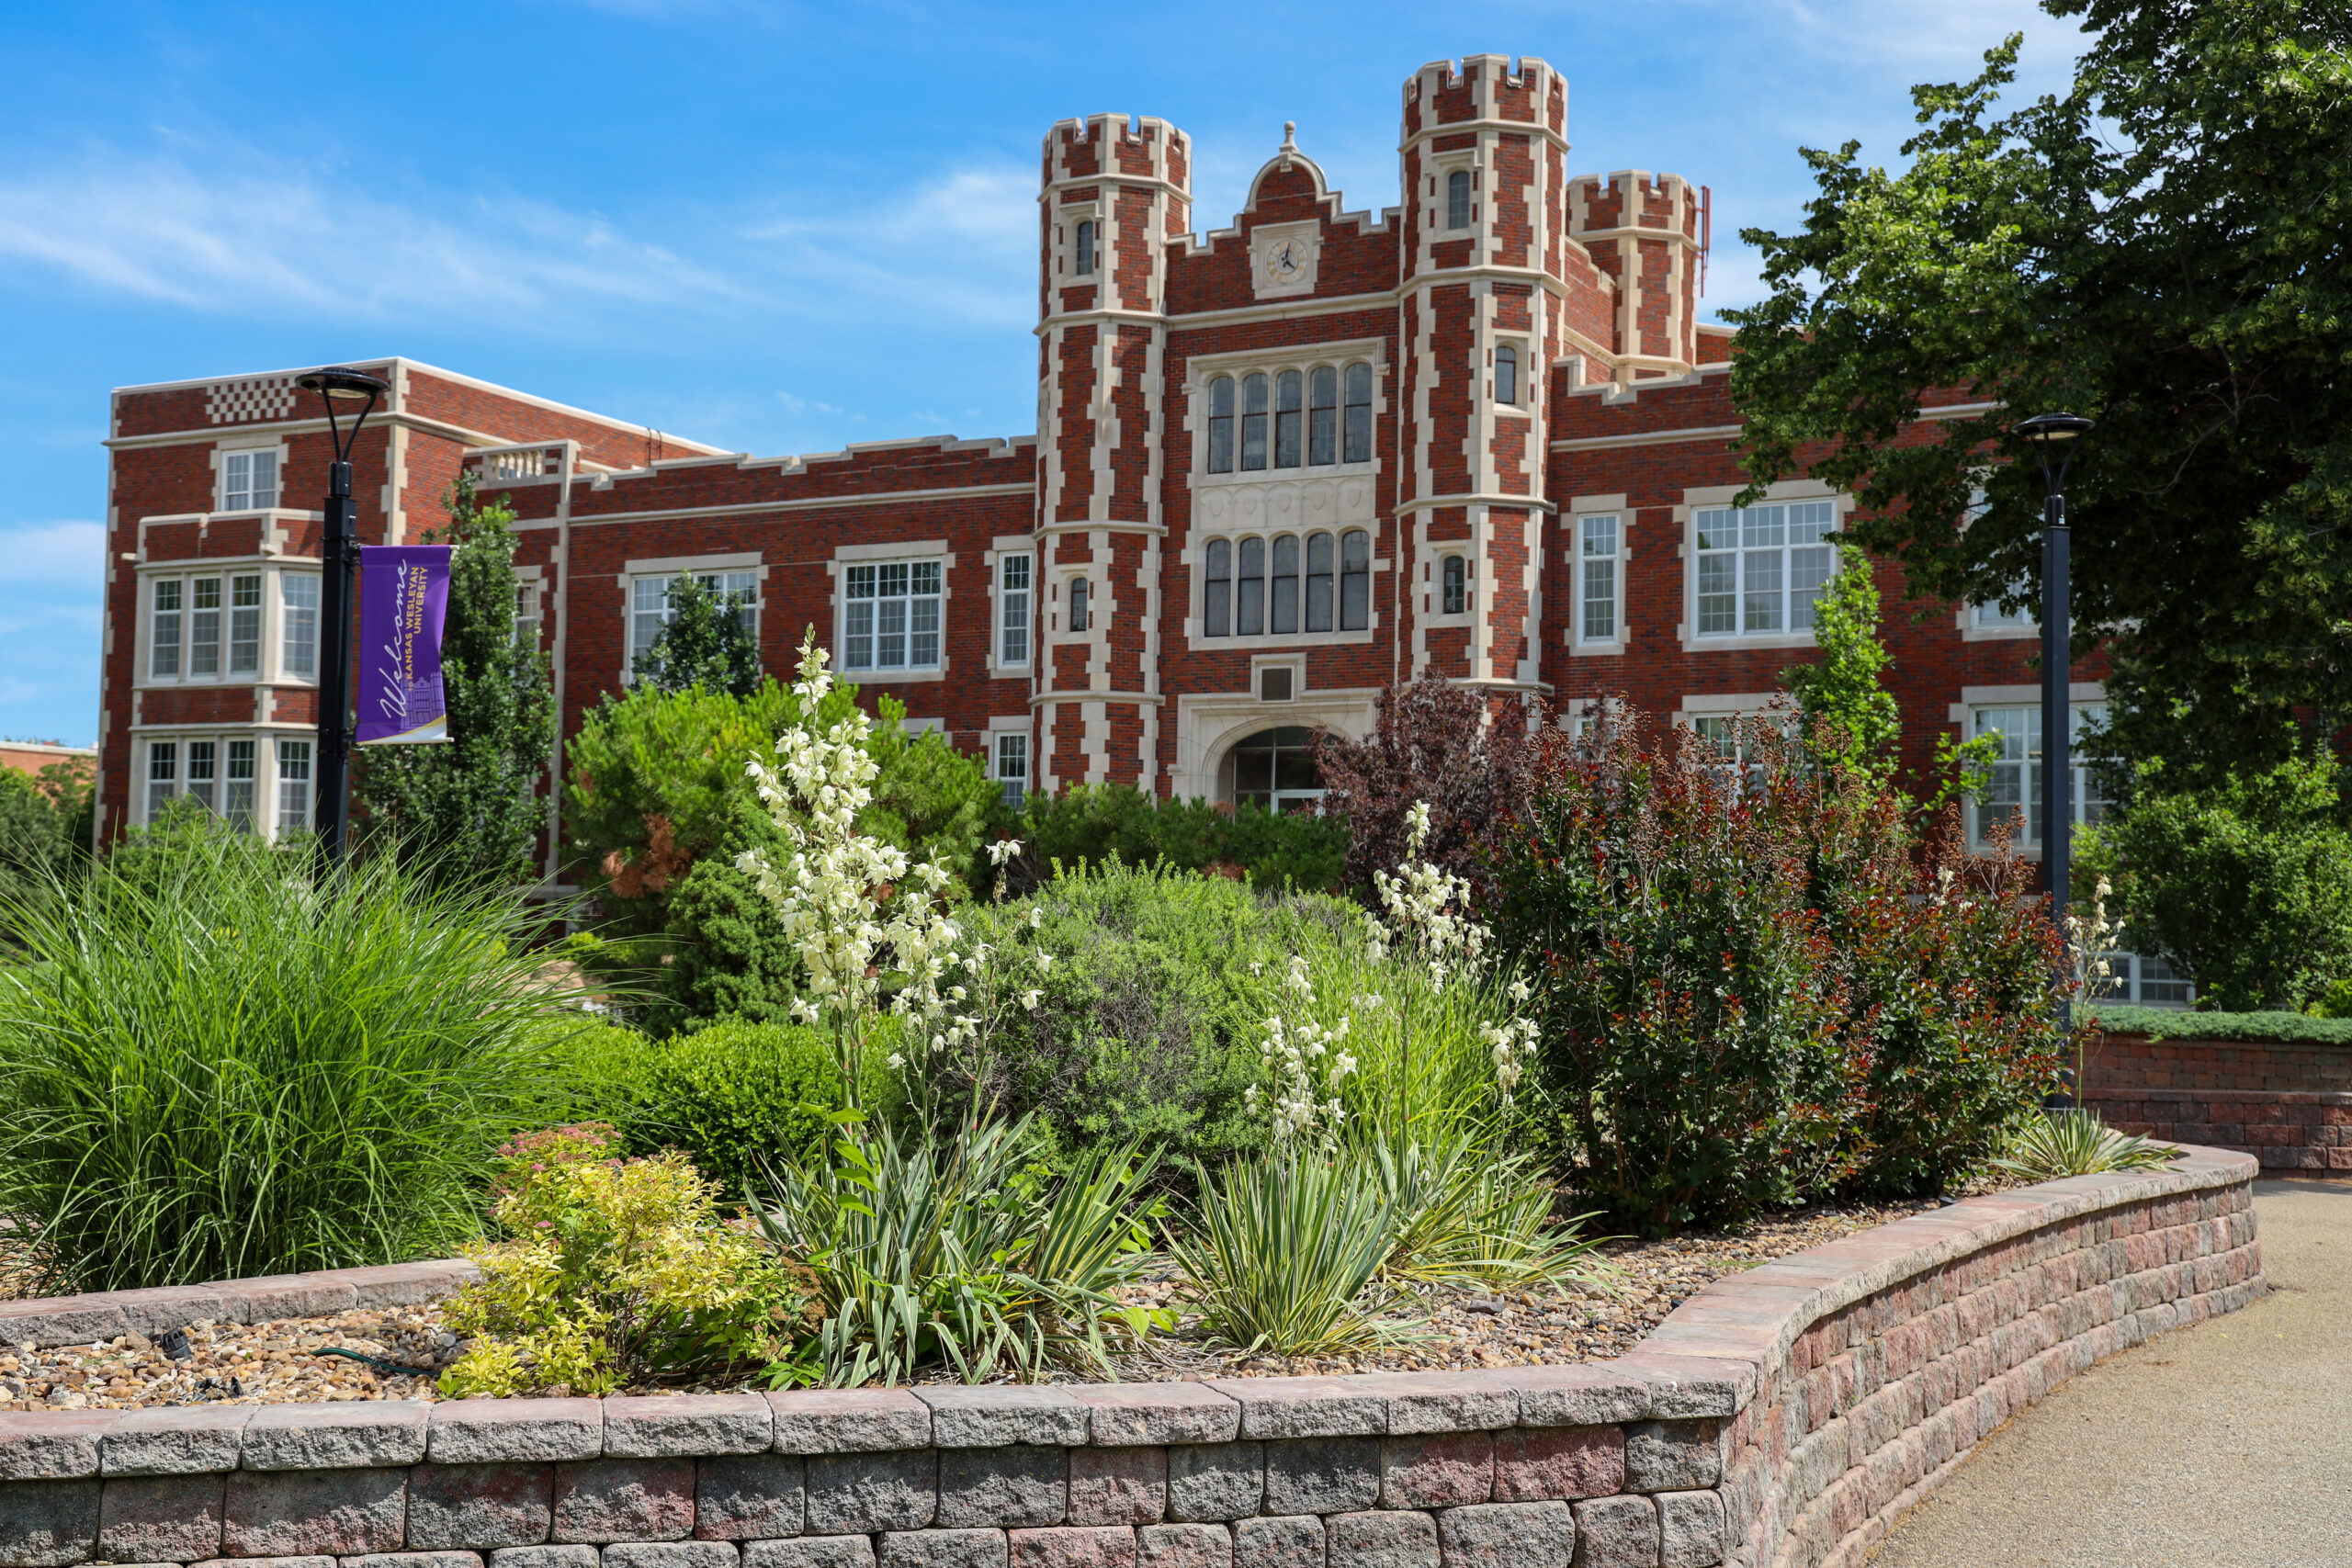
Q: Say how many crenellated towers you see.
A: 3